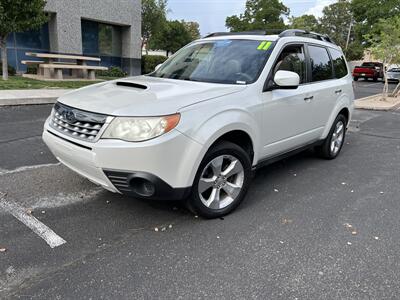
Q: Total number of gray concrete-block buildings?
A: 1